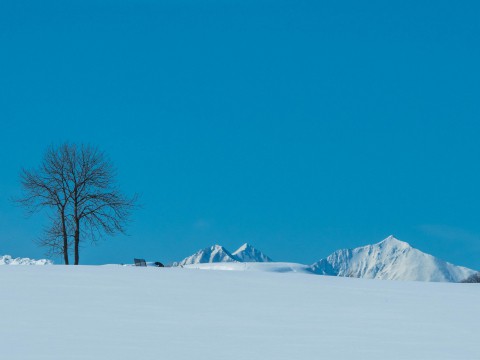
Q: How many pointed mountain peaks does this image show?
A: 3